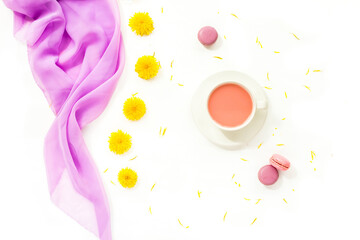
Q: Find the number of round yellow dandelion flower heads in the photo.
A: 5